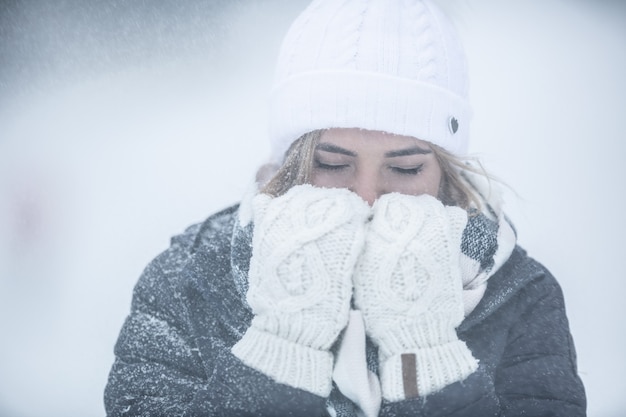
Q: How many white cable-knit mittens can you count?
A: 2